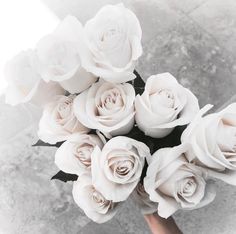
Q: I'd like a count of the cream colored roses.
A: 11